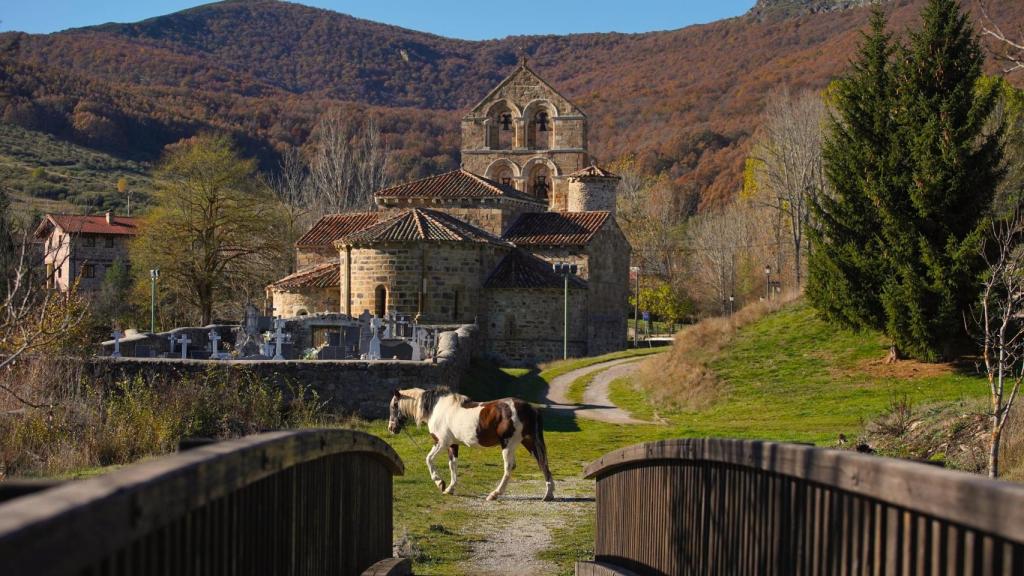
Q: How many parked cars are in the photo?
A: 0